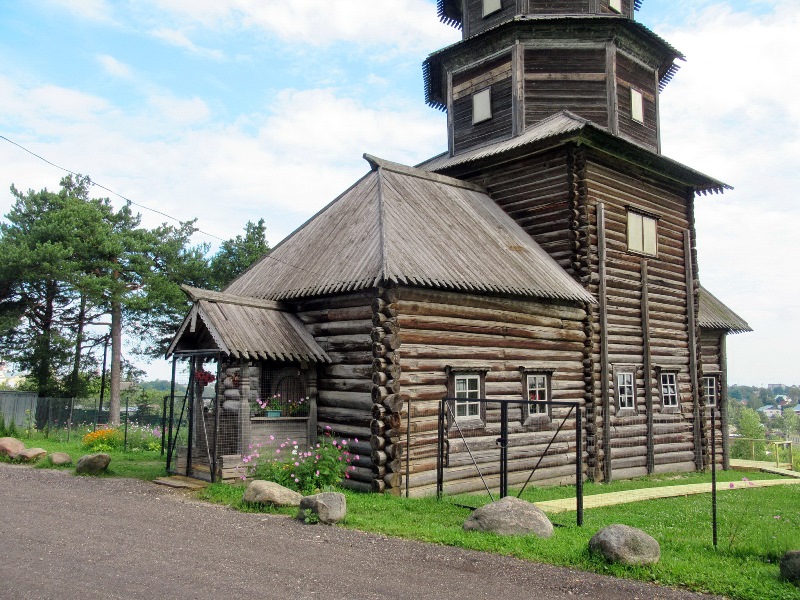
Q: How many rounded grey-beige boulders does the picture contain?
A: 9